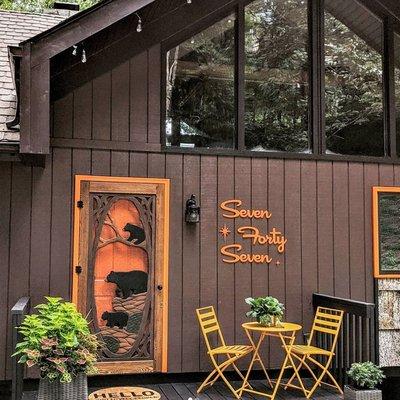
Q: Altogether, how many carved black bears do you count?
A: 3